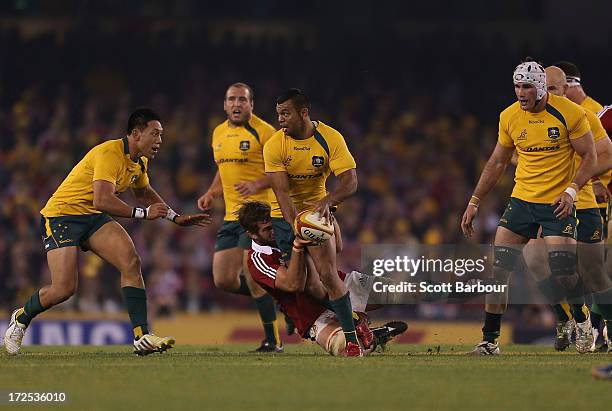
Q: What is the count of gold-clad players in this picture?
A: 6